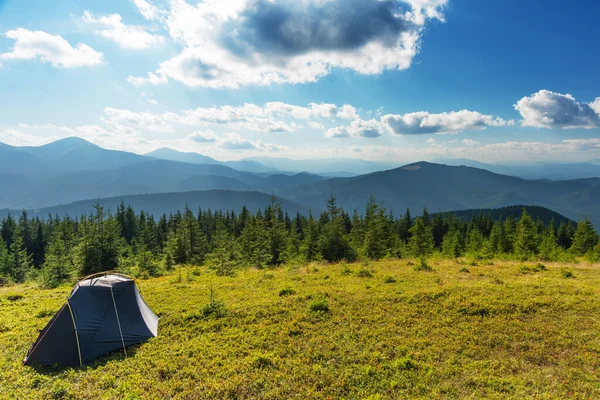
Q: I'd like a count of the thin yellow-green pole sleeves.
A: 2